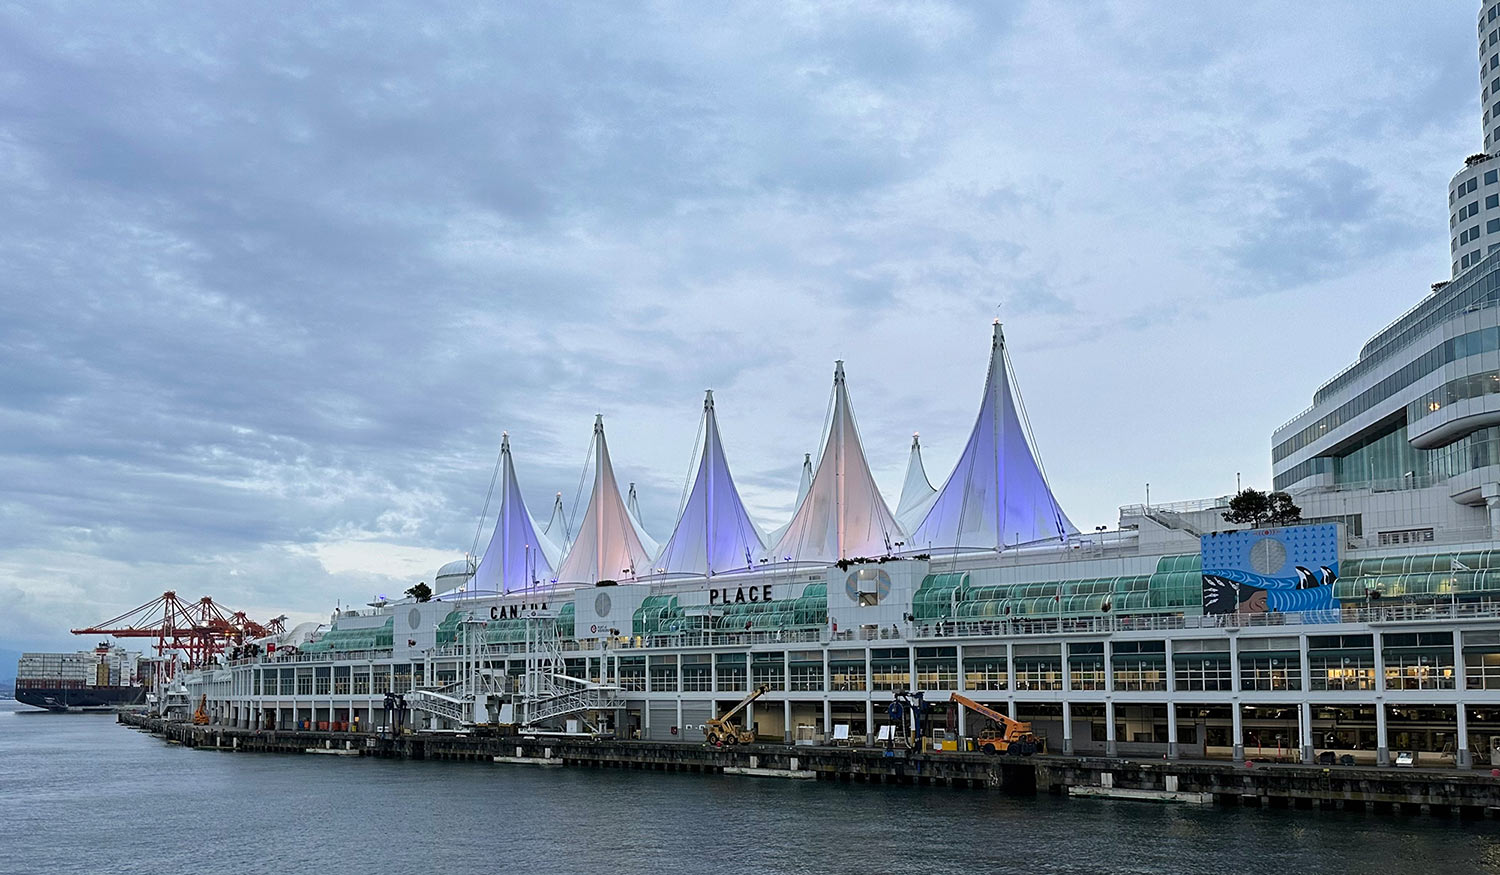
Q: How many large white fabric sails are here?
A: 5